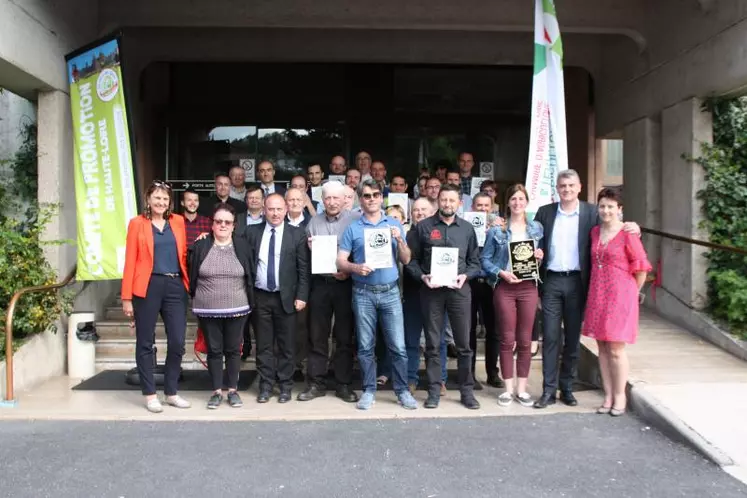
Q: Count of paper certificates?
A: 8